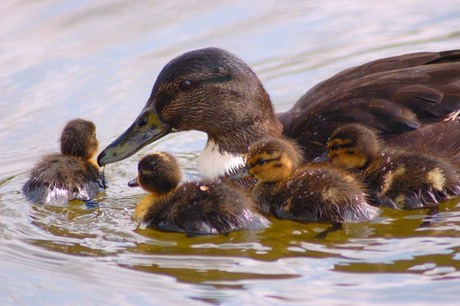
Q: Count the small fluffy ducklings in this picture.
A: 4